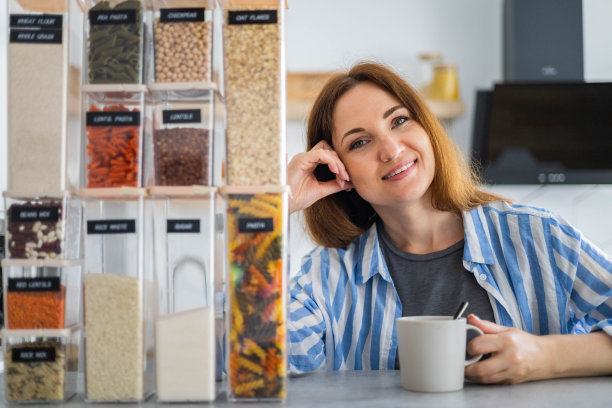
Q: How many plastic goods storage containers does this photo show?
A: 12